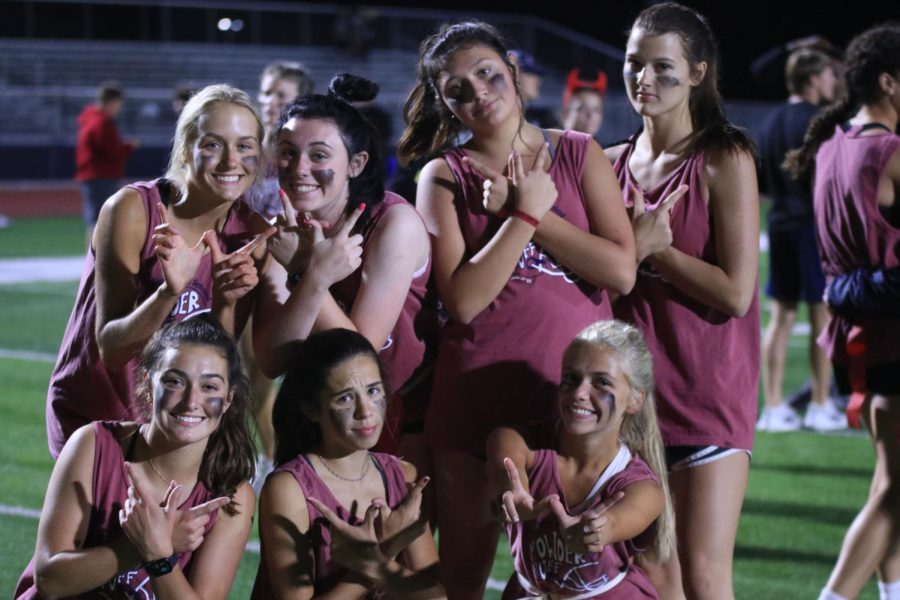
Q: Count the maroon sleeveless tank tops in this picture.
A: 8